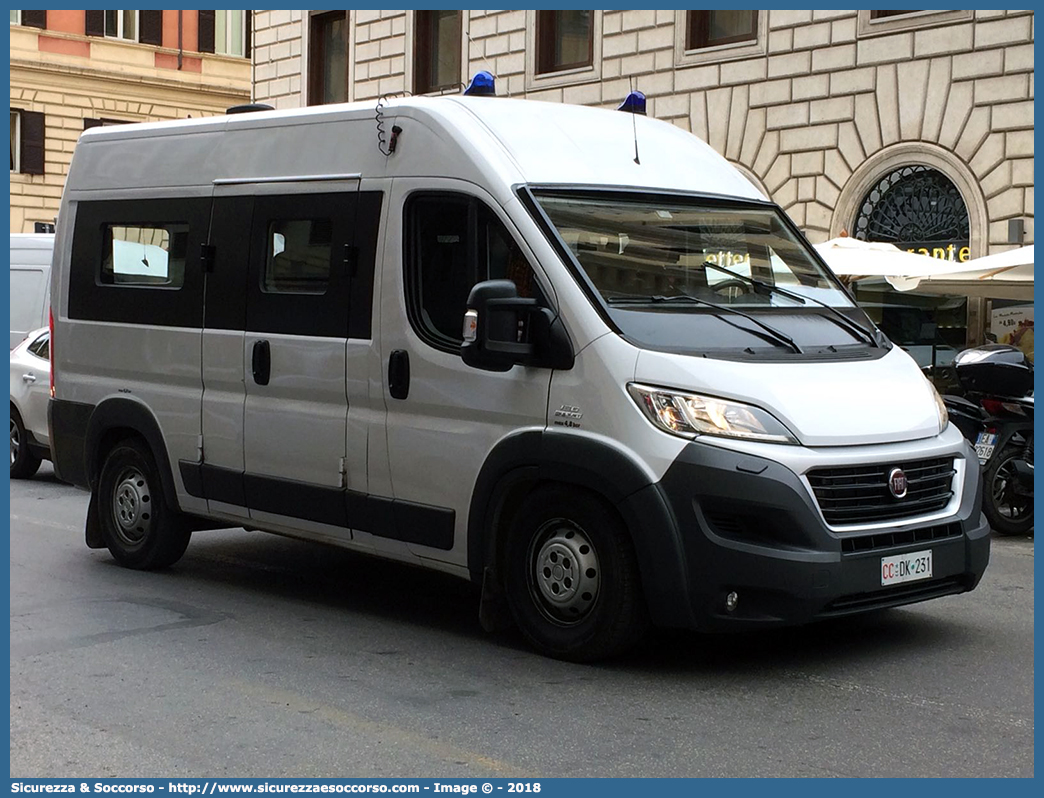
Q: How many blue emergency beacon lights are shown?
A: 2